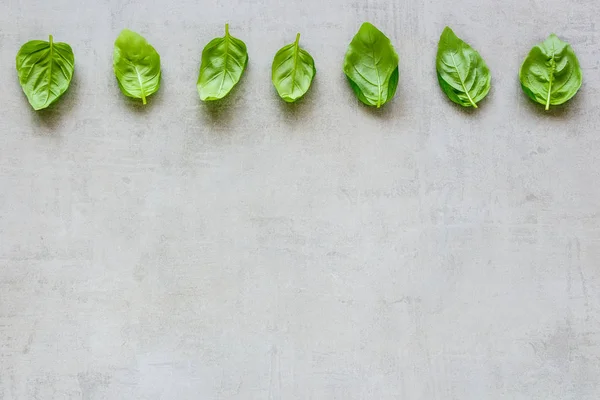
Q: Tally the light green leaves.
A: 7